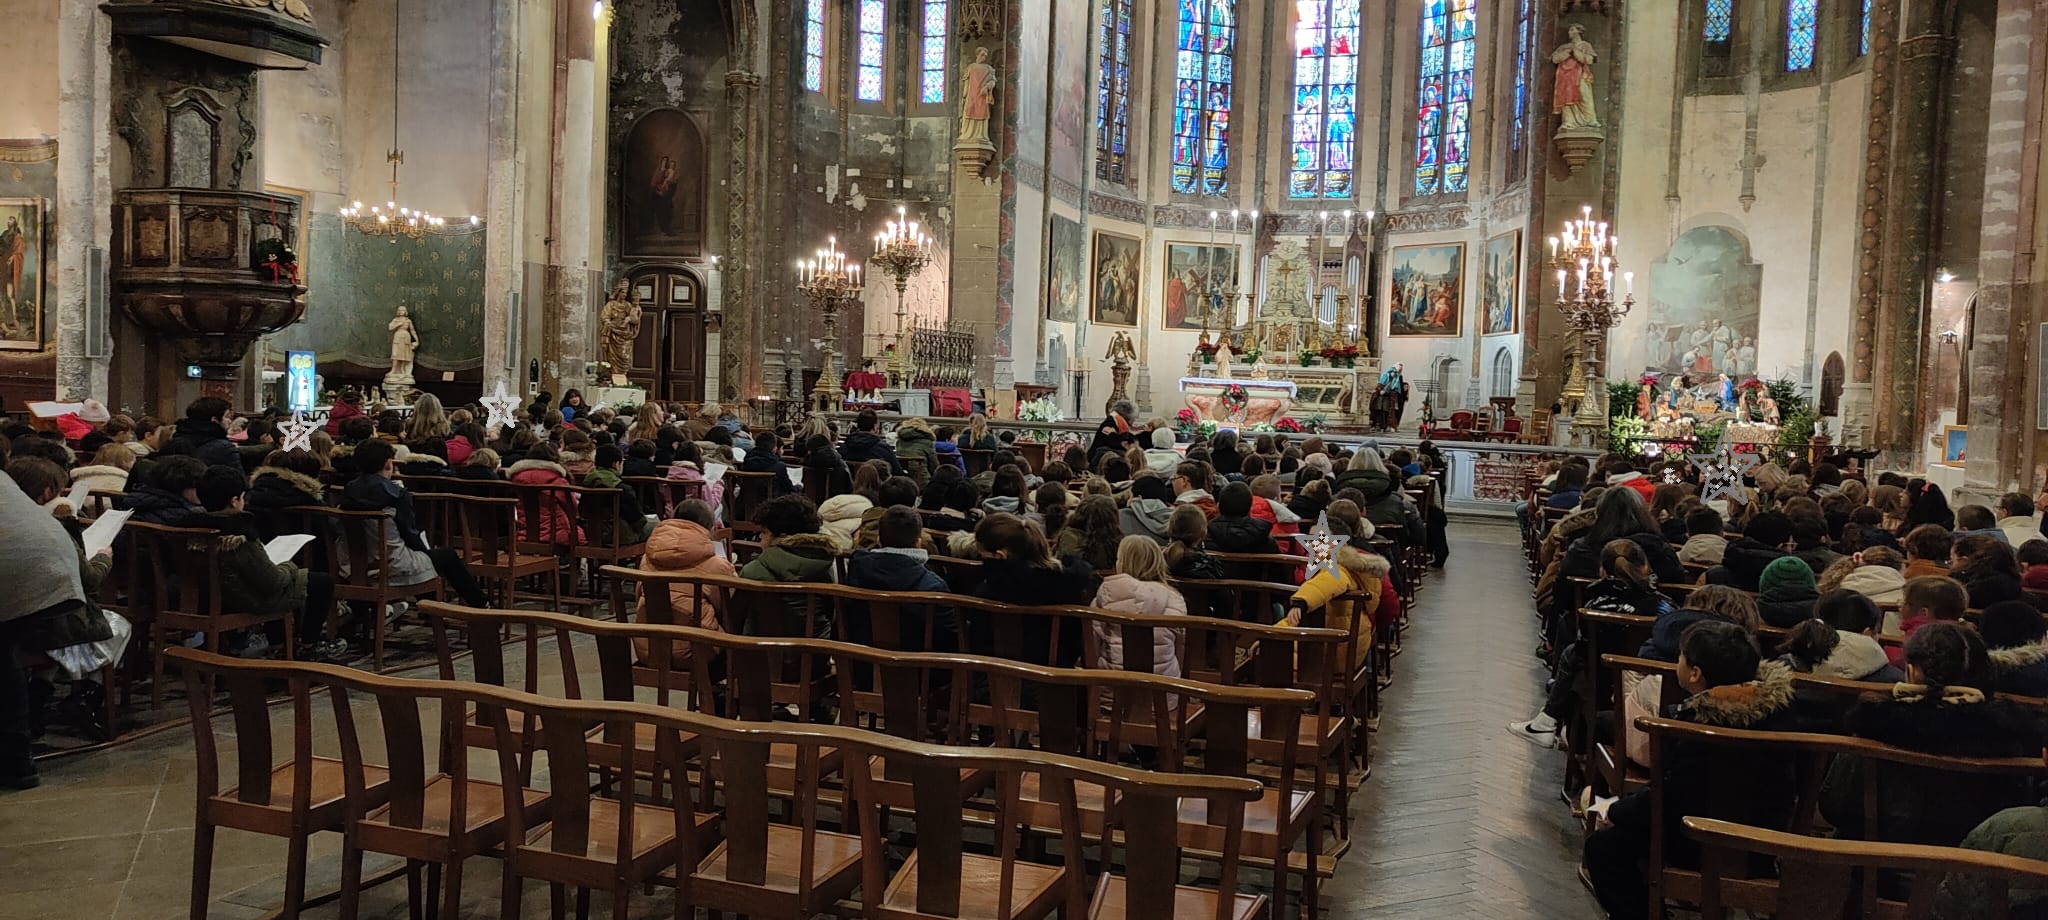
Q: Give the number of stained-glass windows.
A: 11